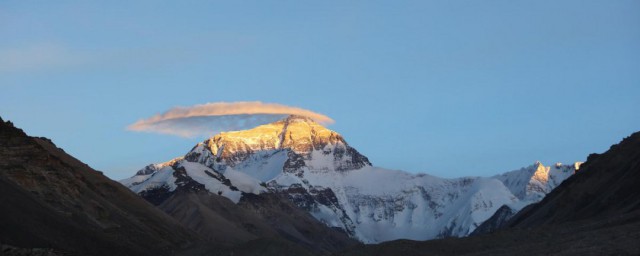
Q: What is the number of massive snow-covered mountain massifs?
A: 1